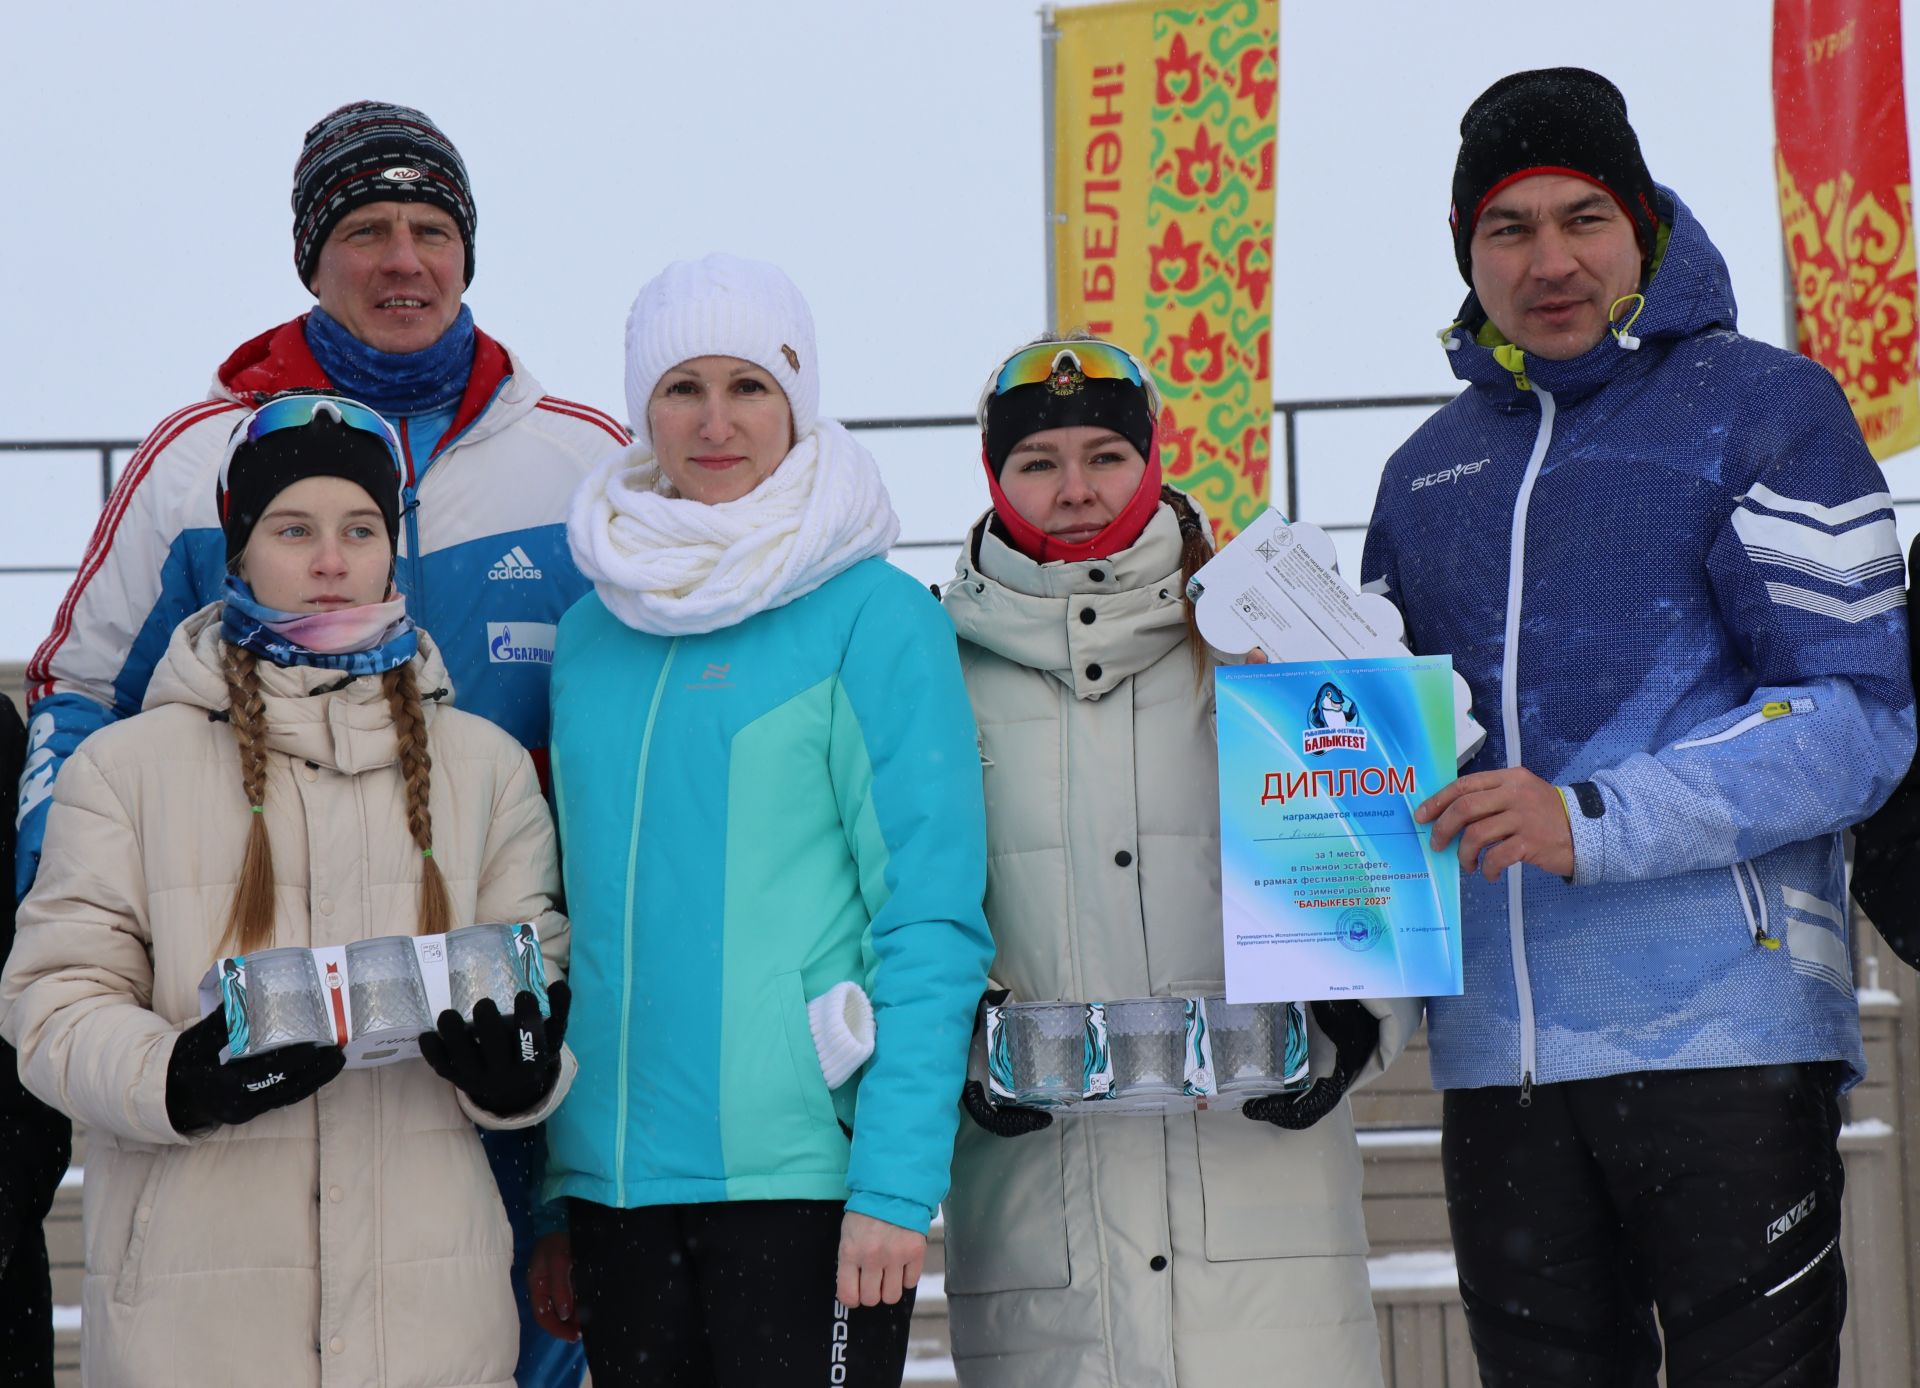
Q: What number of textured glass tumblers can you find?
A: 6